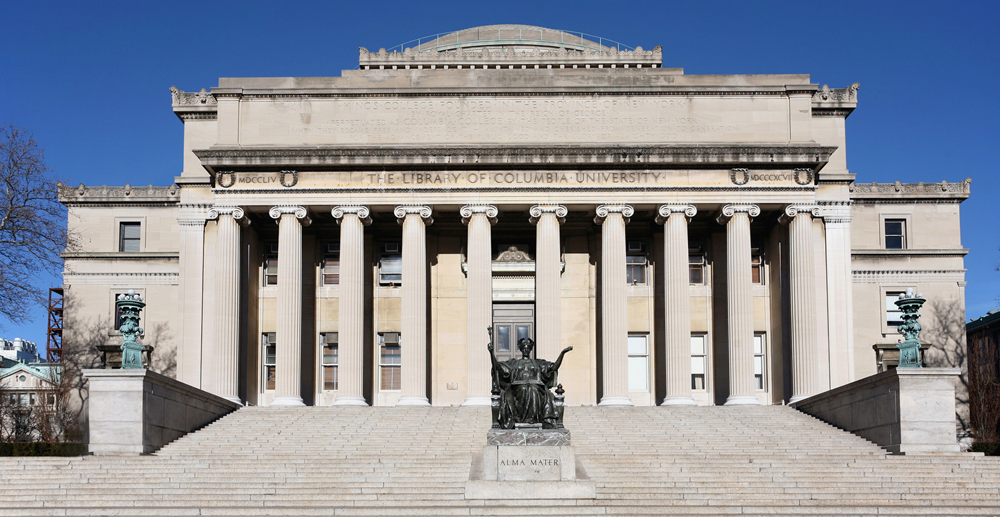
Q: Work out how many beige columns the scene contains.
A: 10